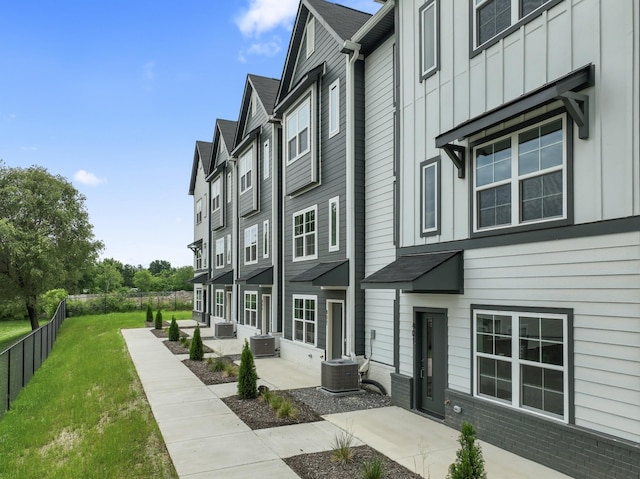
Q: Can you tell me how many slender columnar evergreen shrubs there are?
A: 6